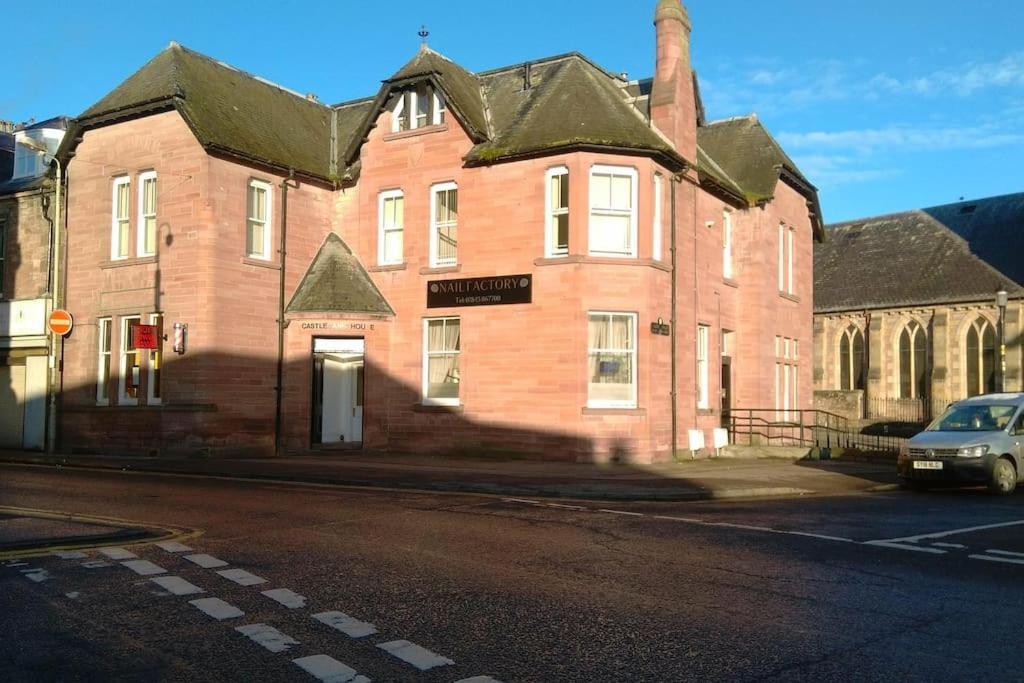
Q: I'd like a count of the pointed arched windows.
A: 3